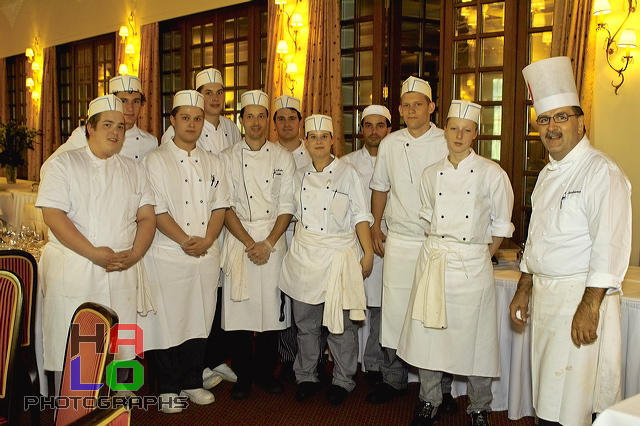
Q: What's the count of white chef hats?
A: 11